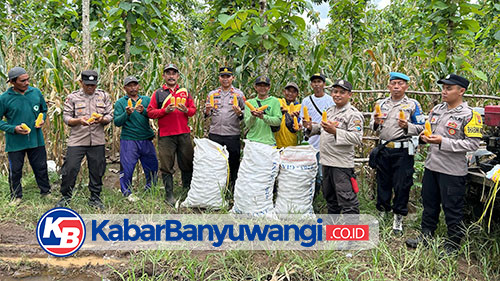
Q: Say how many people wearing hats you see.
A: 11